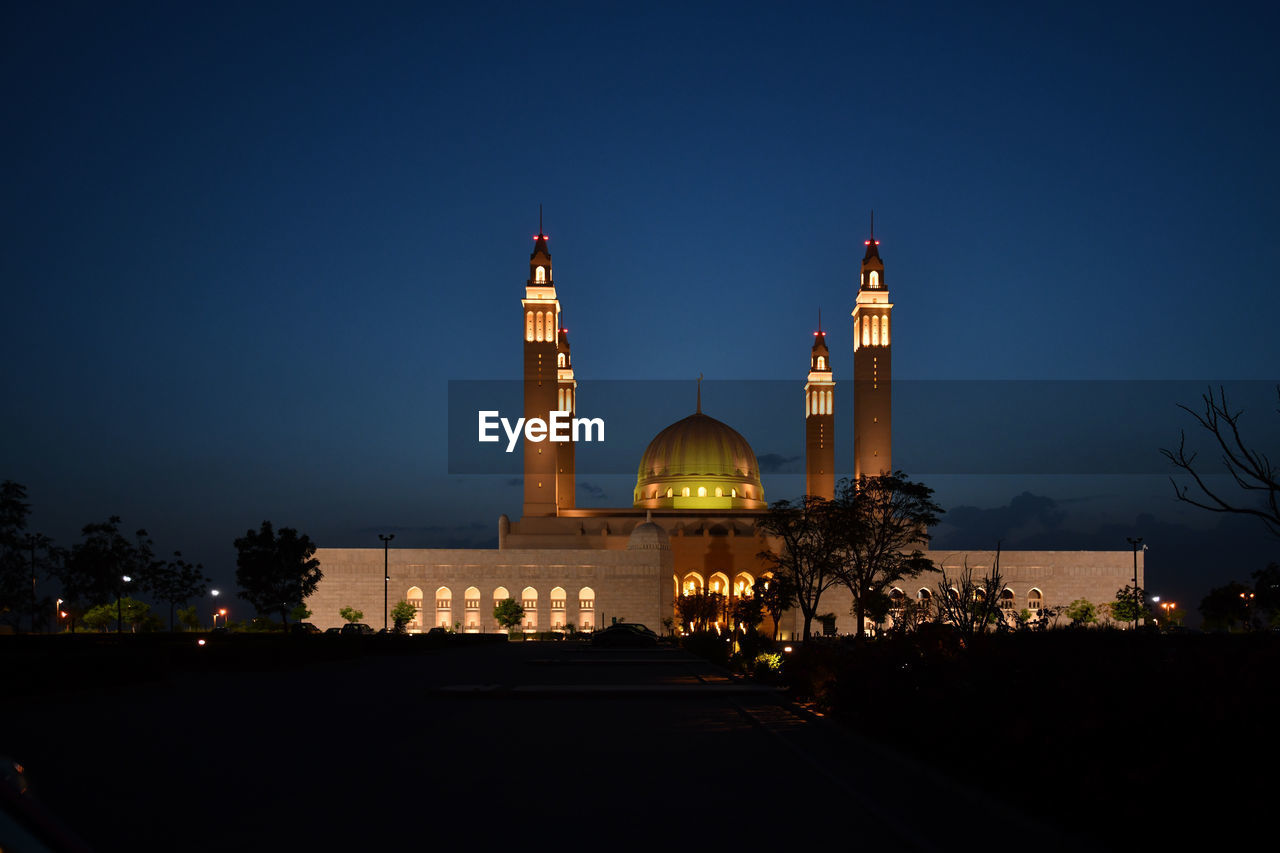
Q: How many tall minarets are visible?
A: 4